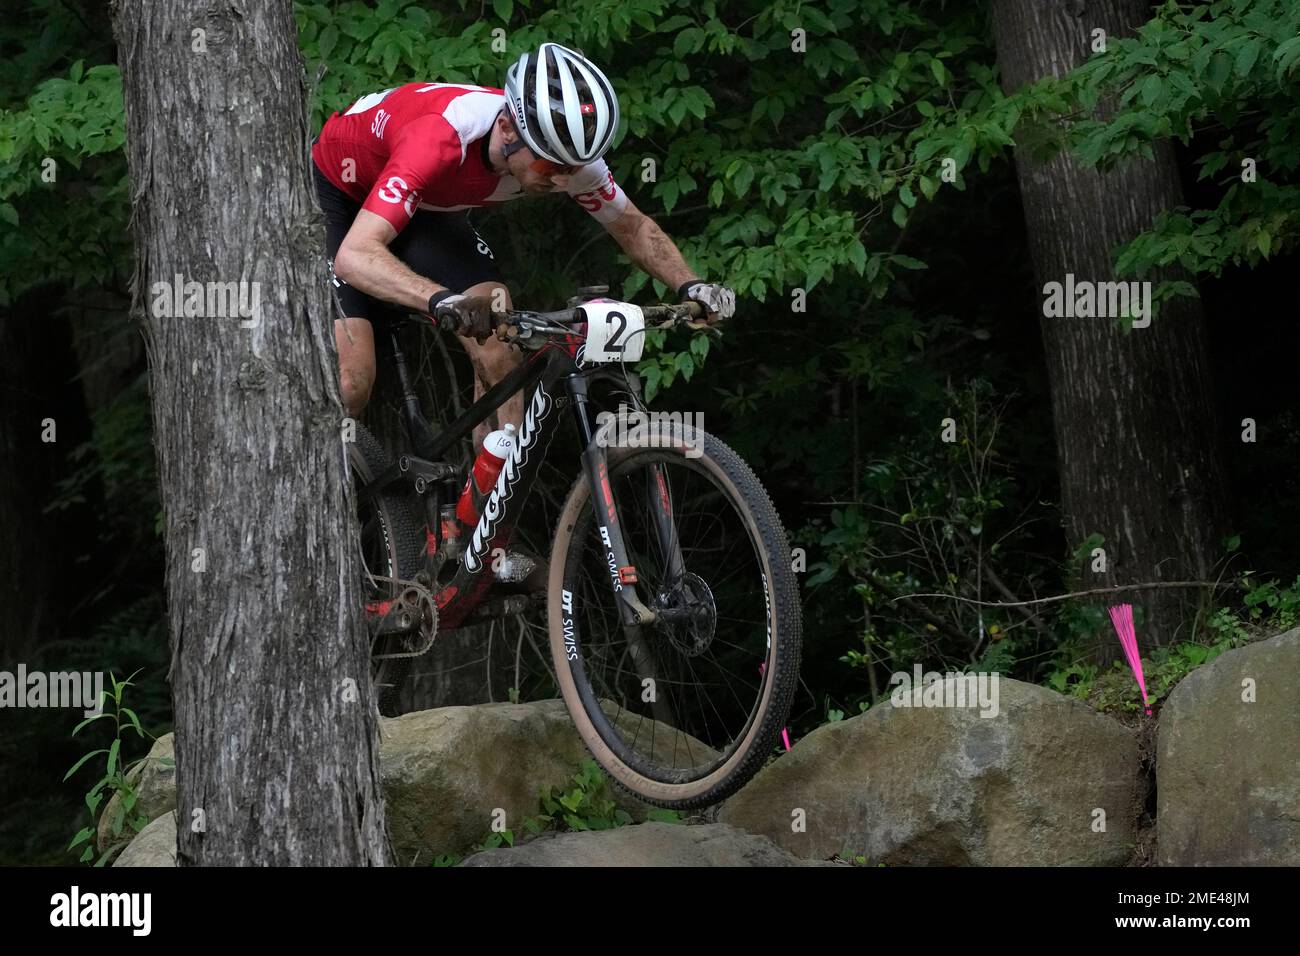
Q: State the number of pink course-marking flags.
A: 2